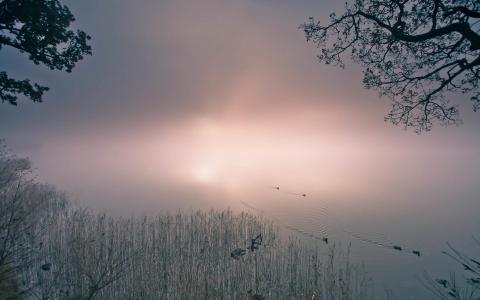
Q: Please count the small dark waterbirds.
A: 5